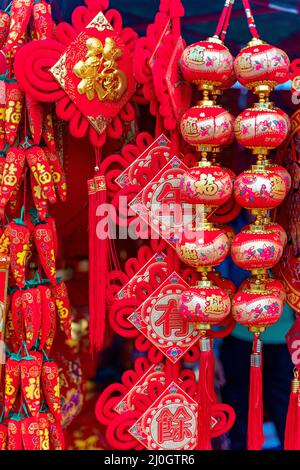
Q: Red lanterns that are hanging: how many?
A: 10